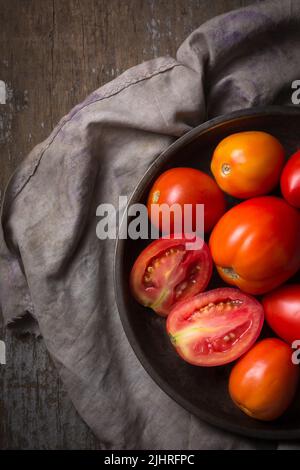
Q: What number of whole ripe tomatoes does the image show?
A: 6